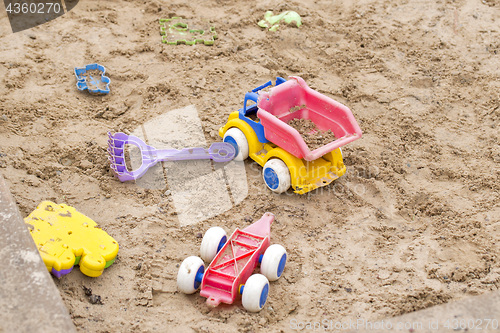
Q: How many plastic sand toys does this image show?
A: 7